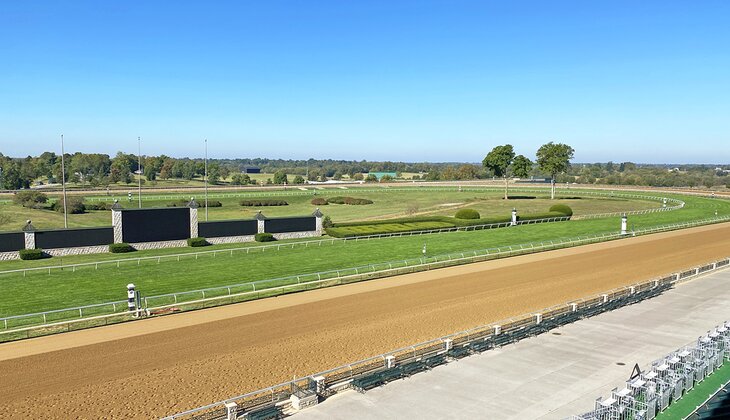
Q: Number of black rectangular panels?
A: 5